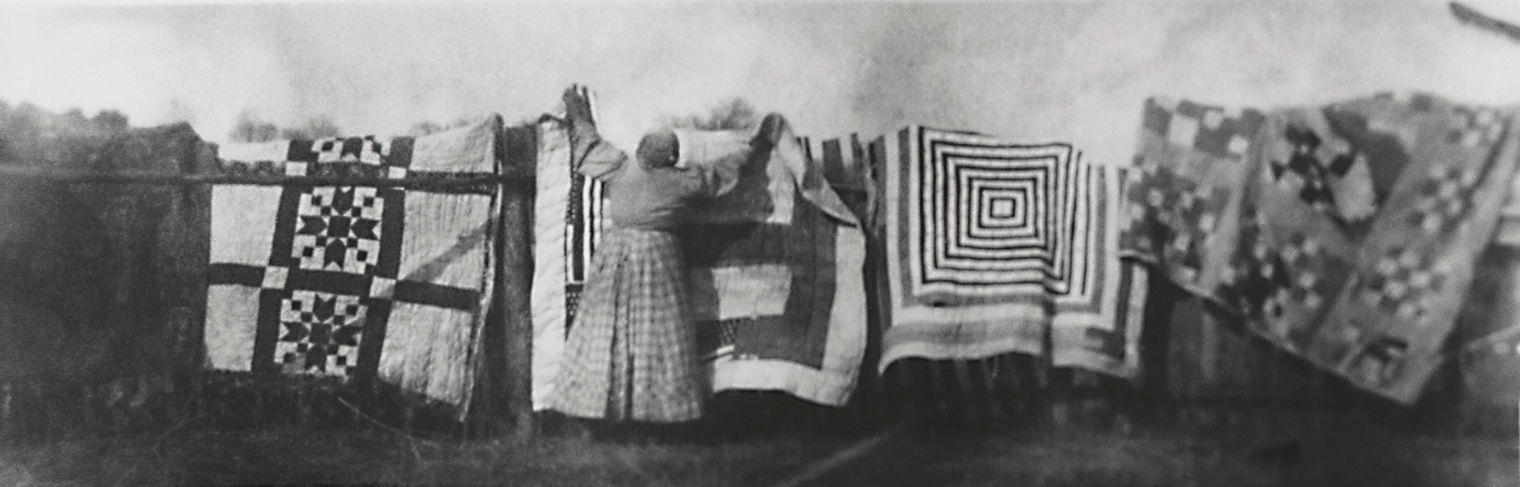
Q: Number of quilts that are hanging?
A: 4